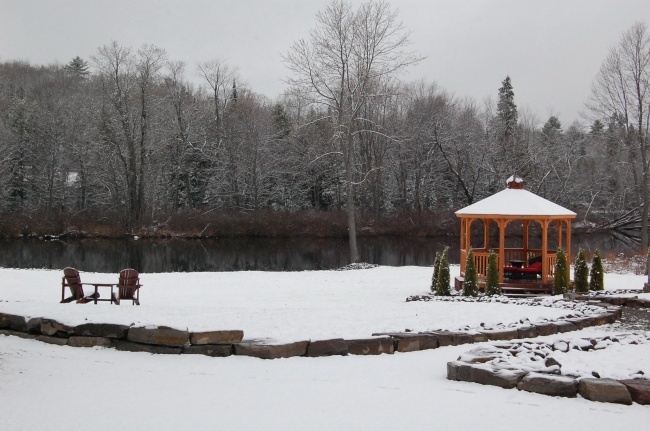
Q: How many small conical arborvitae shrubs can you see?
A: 7